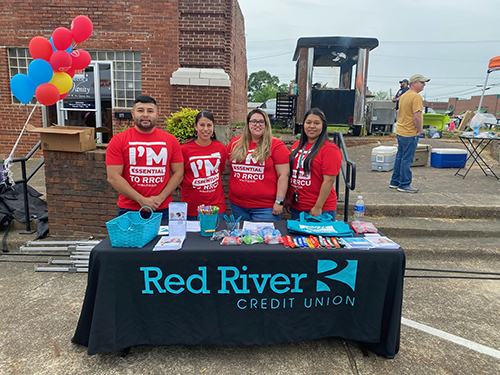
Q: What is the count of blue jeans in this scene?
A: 5